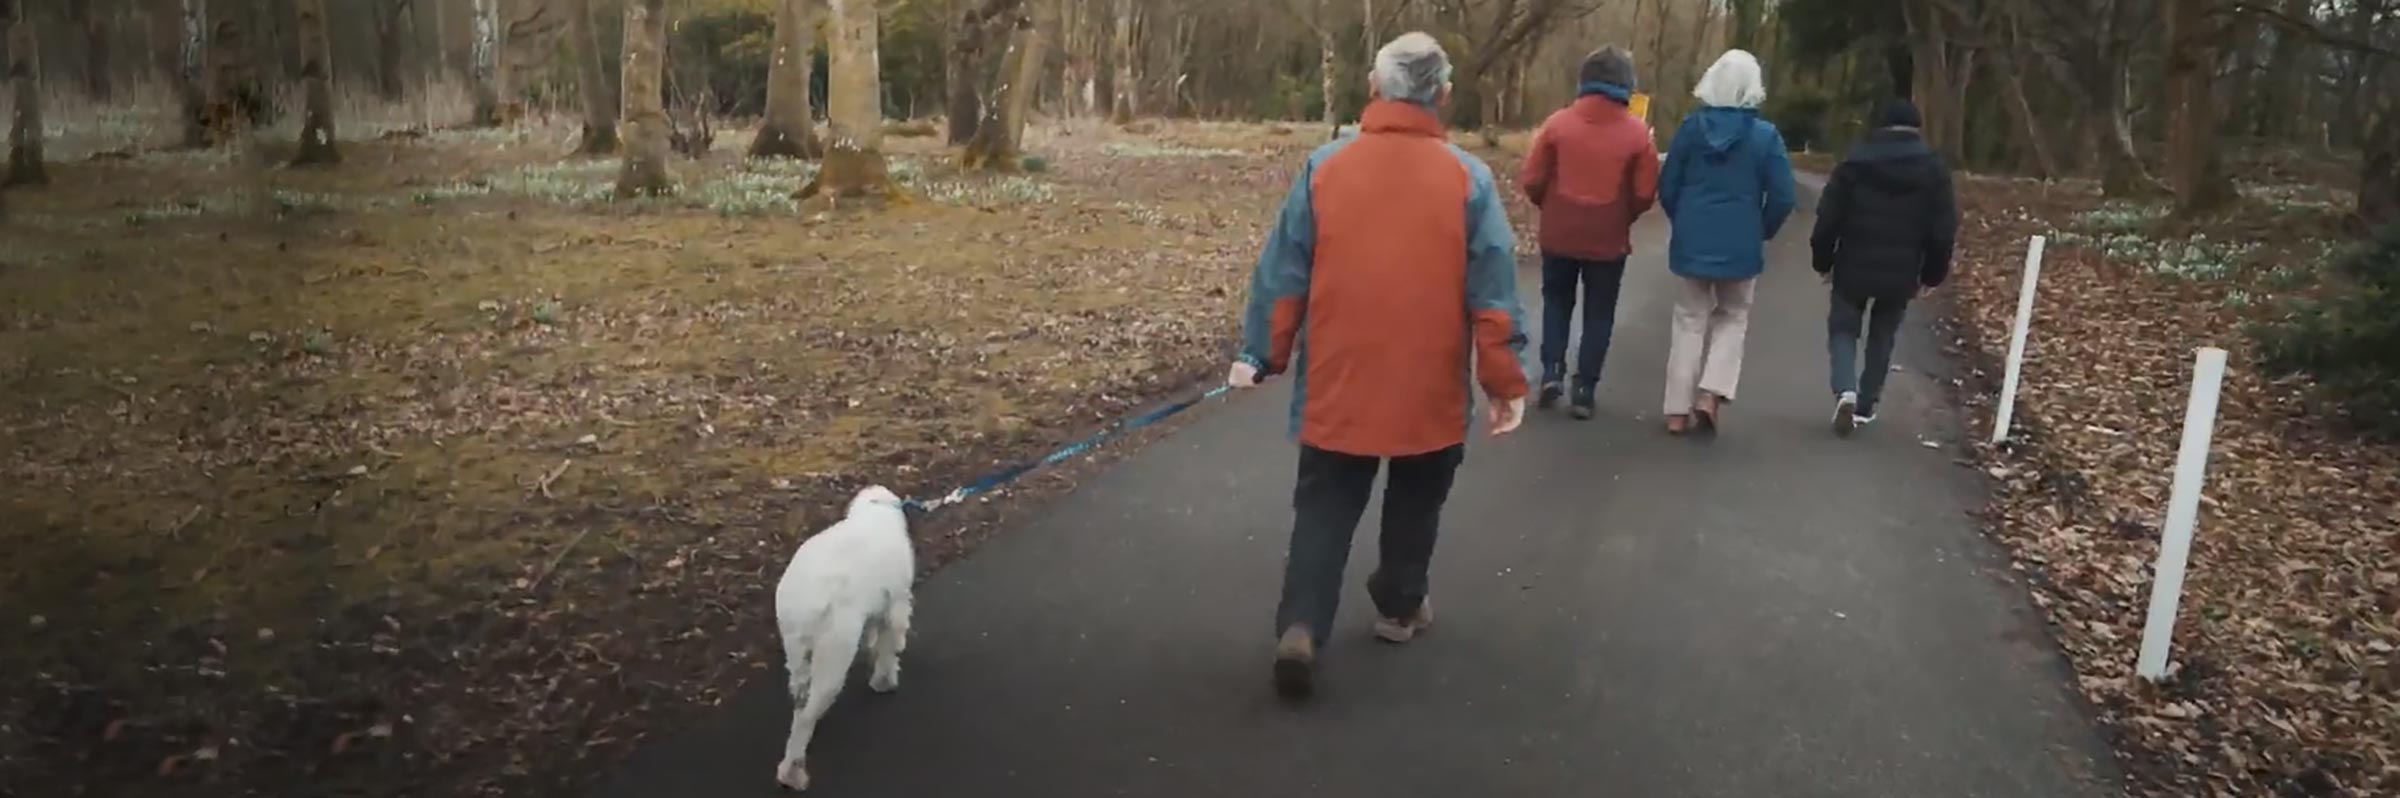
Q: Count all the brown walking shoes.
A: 4